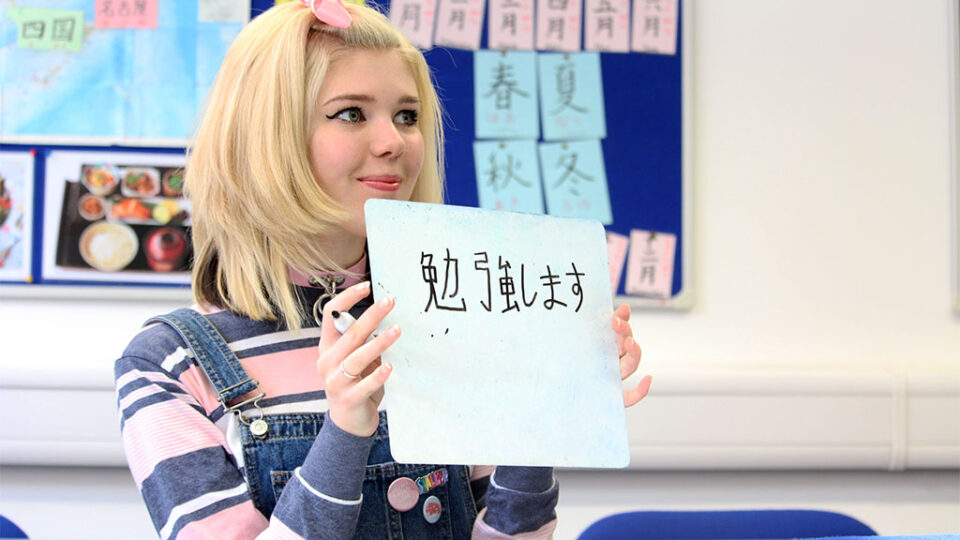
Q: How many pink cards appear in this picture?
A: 9